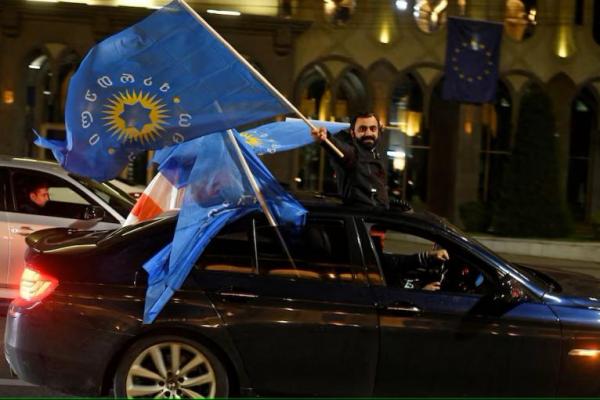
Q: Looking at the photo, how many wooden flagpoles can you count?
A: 2